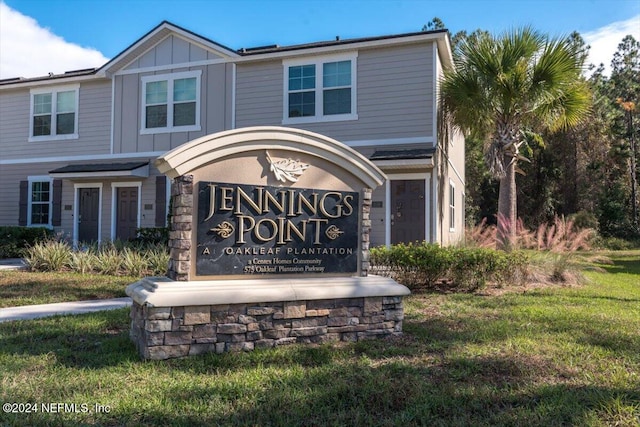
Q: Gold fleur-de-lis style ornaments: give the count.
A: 2